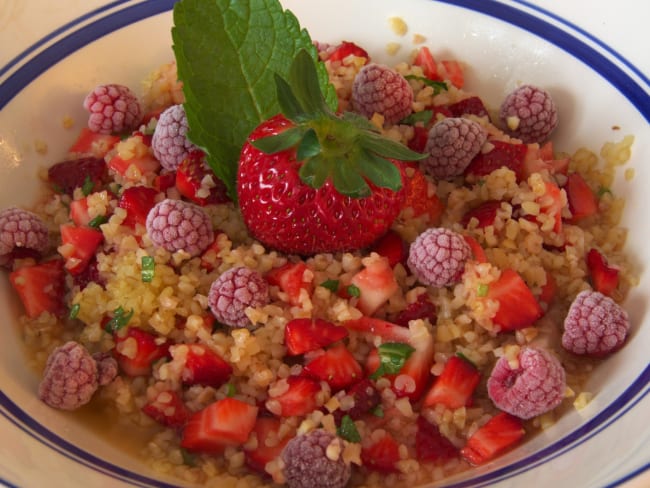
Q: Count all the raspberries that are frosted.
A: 13